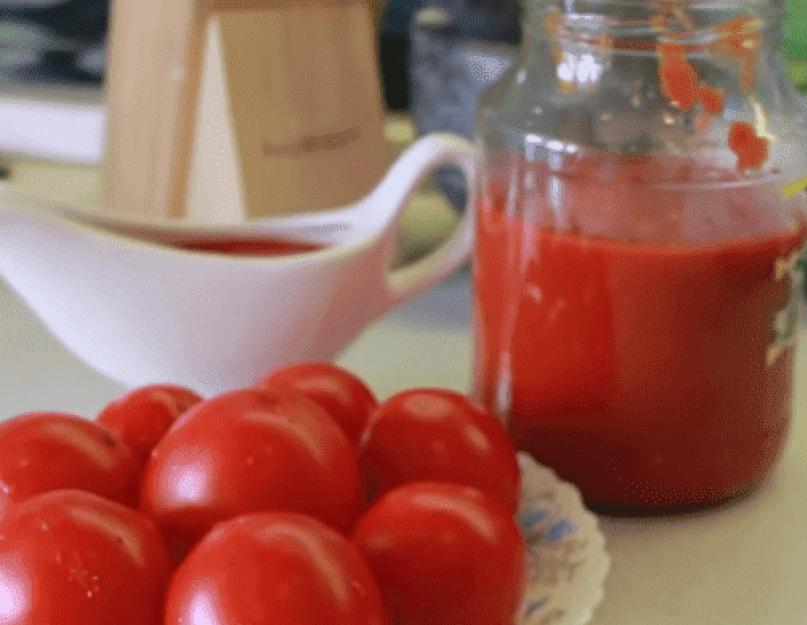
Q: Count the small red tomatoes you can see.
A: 8